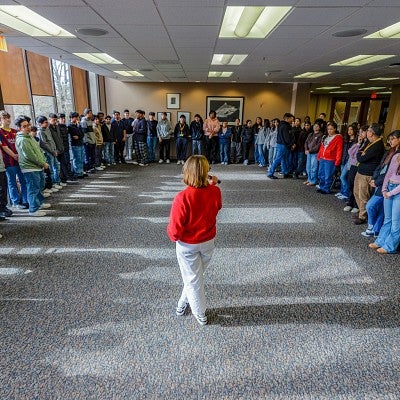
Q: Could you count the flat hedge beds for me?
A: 0